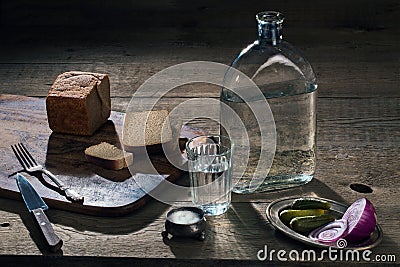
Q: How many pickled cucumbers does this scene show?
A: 3